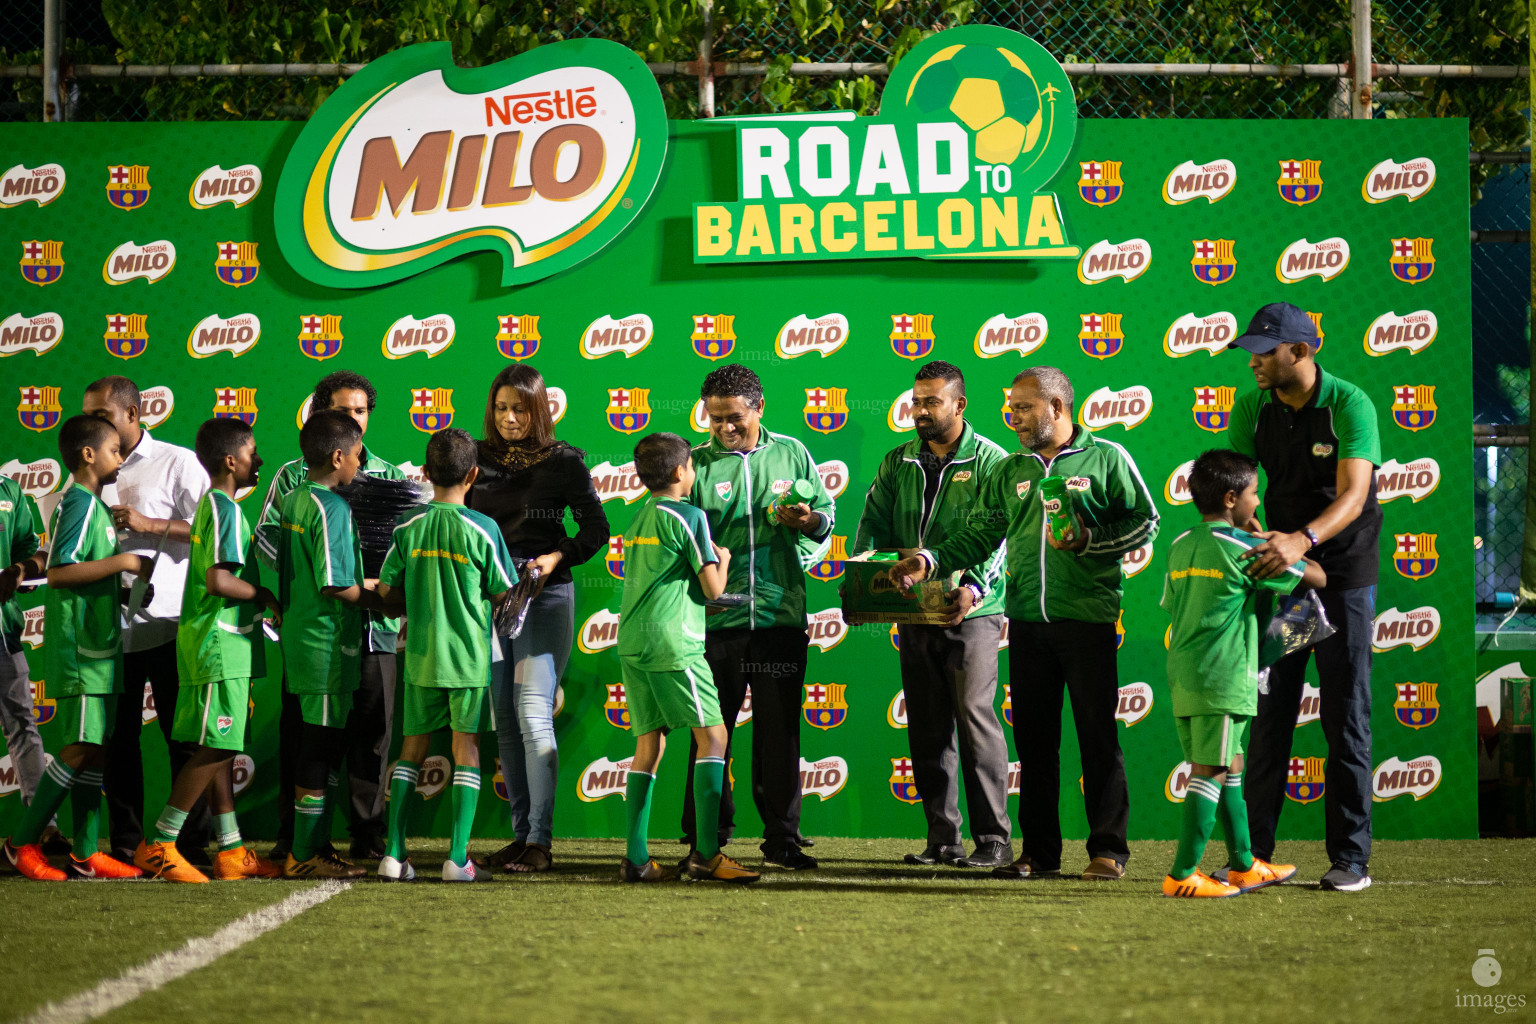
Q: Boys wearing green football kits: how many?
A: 6